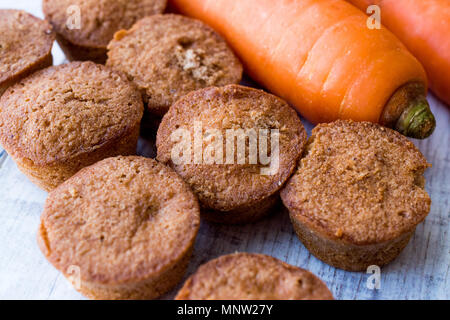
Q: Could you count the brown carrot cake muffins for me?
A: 8